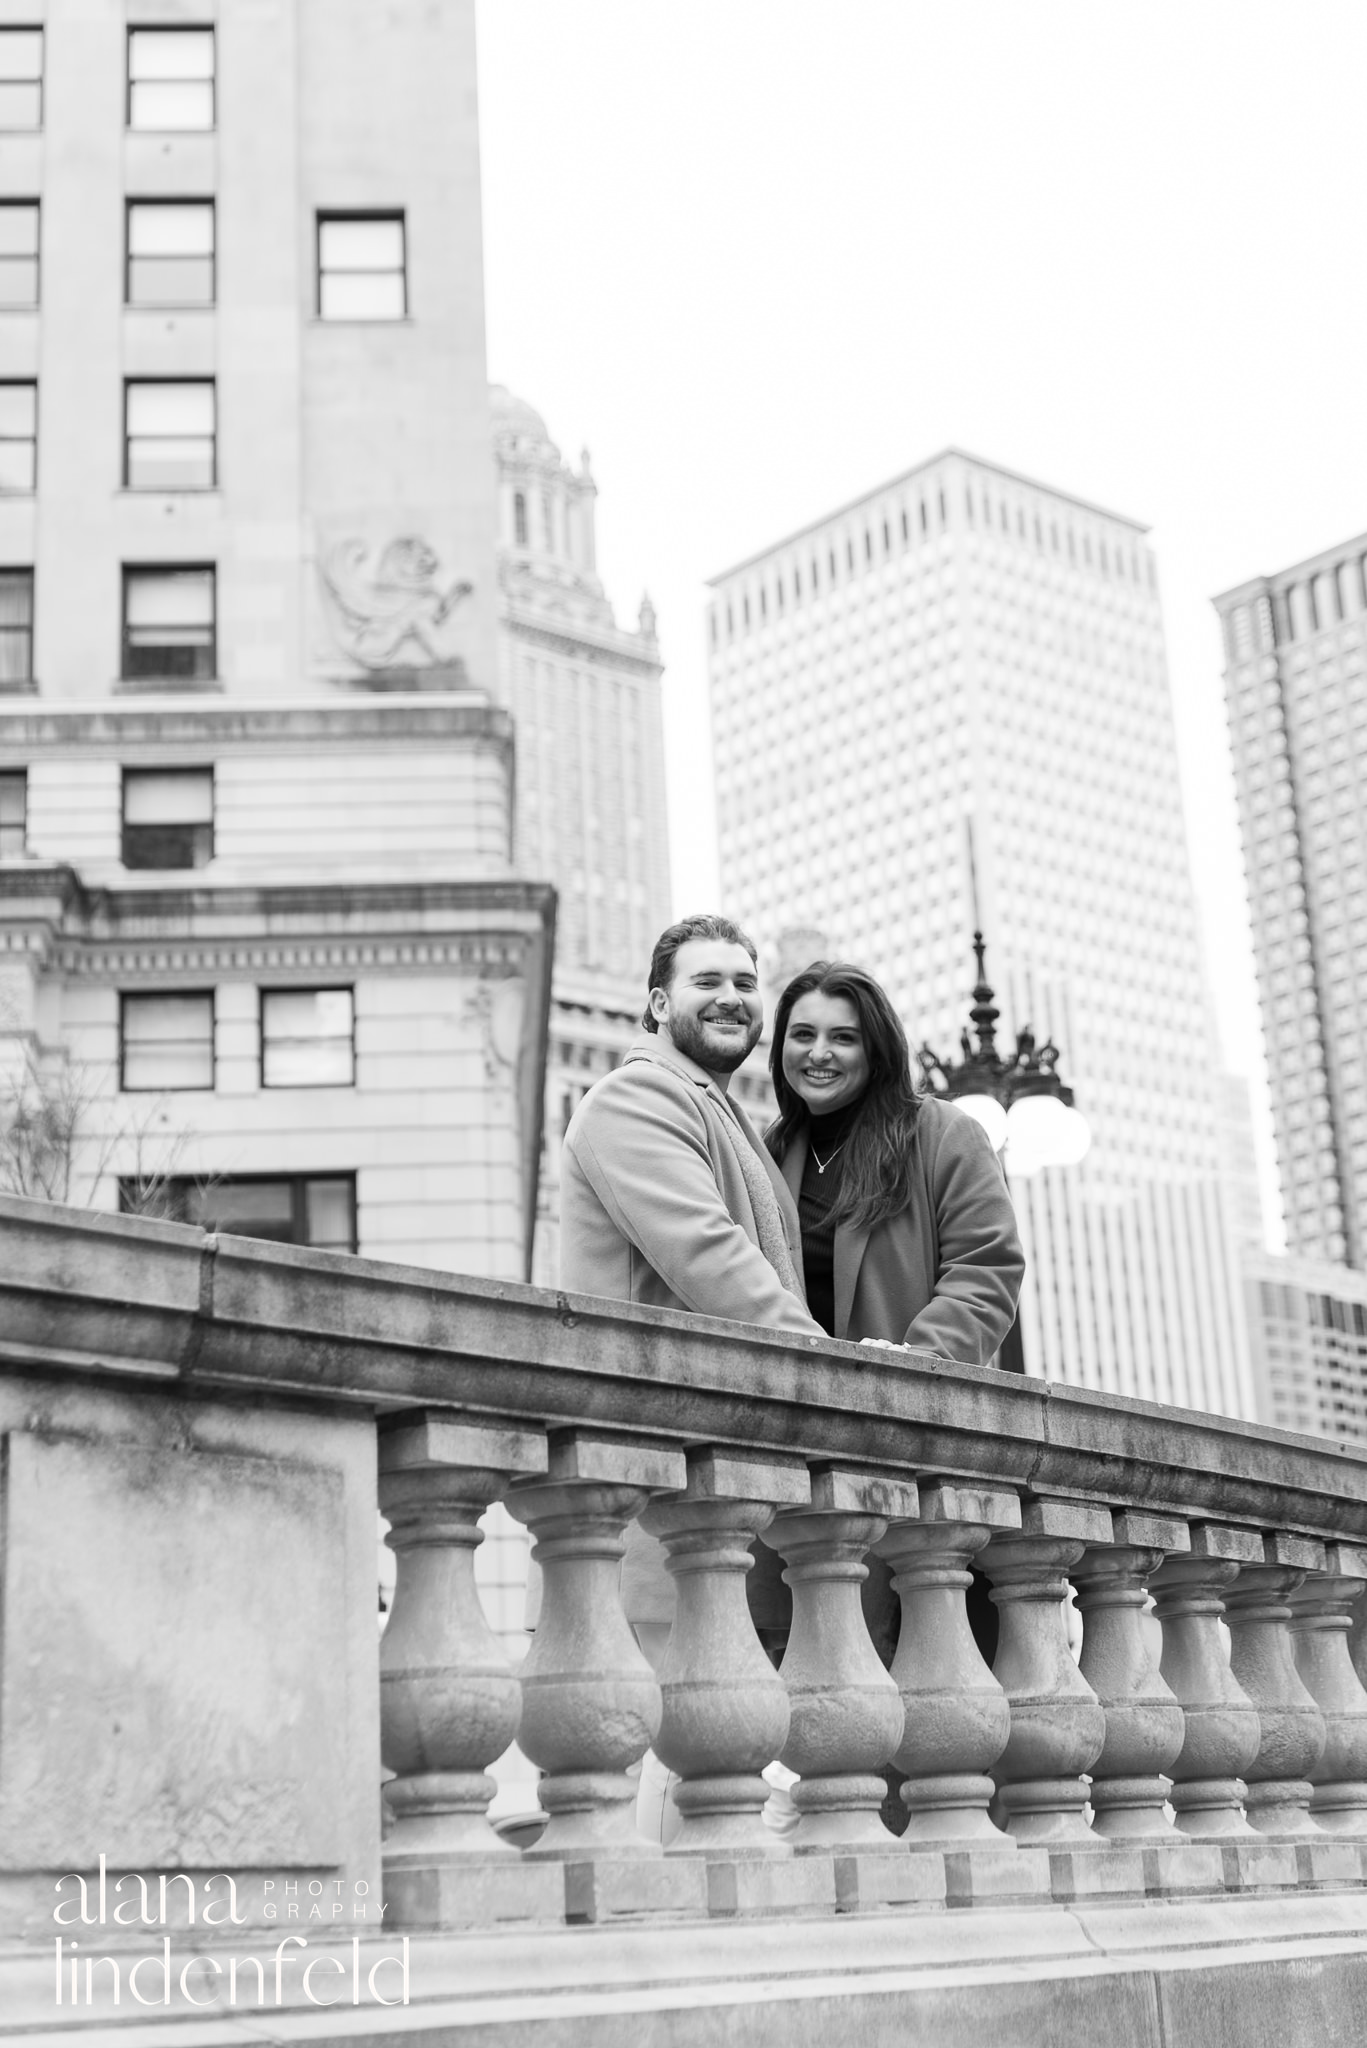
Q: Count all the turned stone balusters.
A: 10